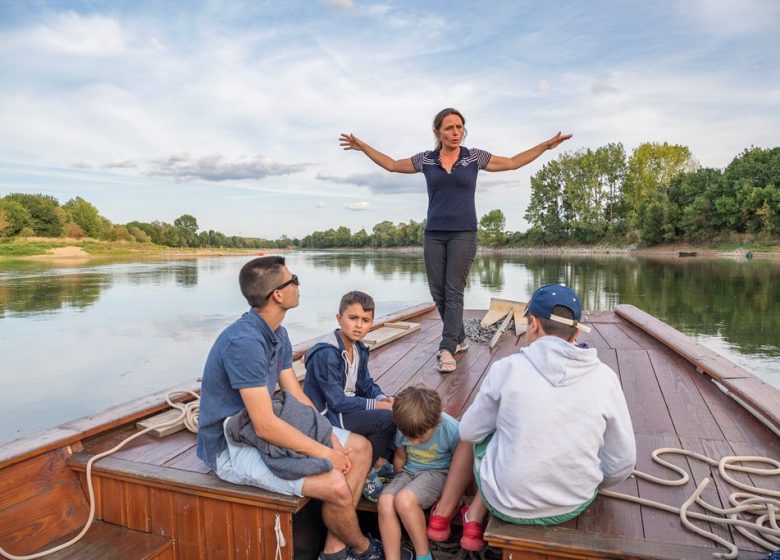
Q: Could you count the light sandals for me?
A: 2